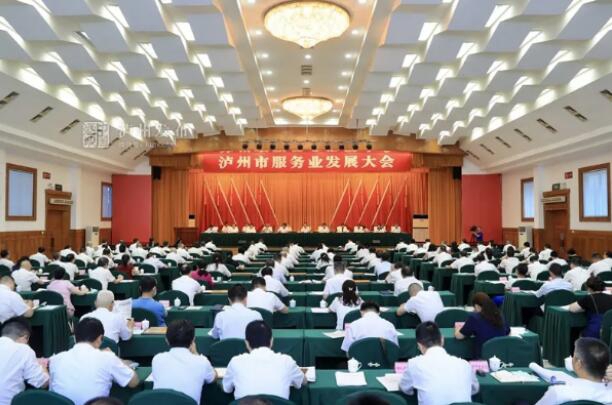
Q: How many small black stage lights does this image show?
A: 10